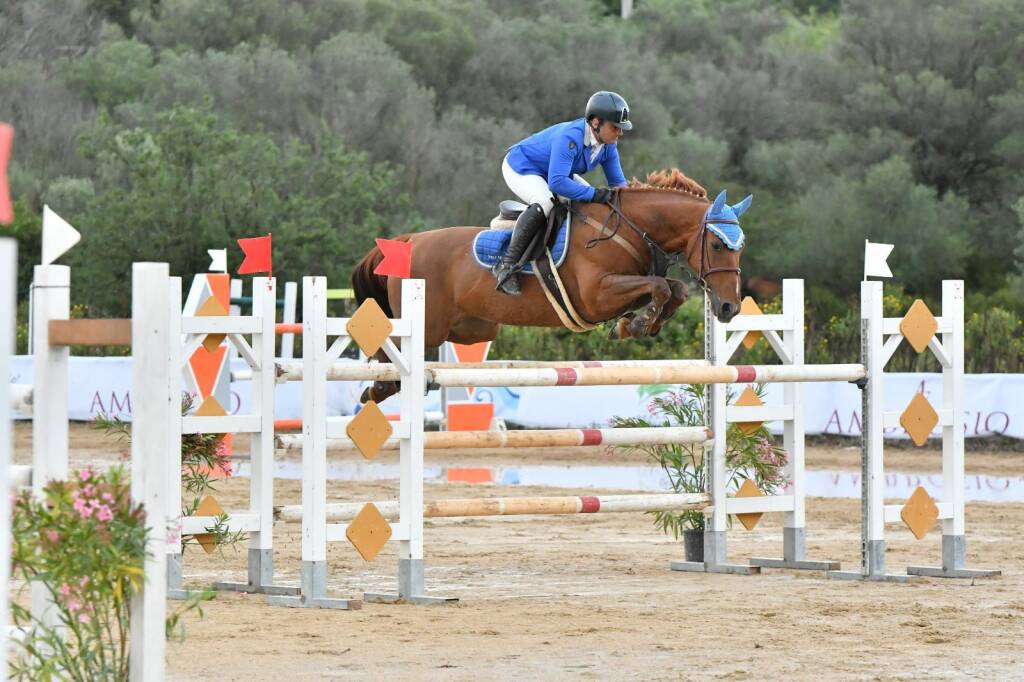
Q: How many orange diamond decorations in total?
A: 12